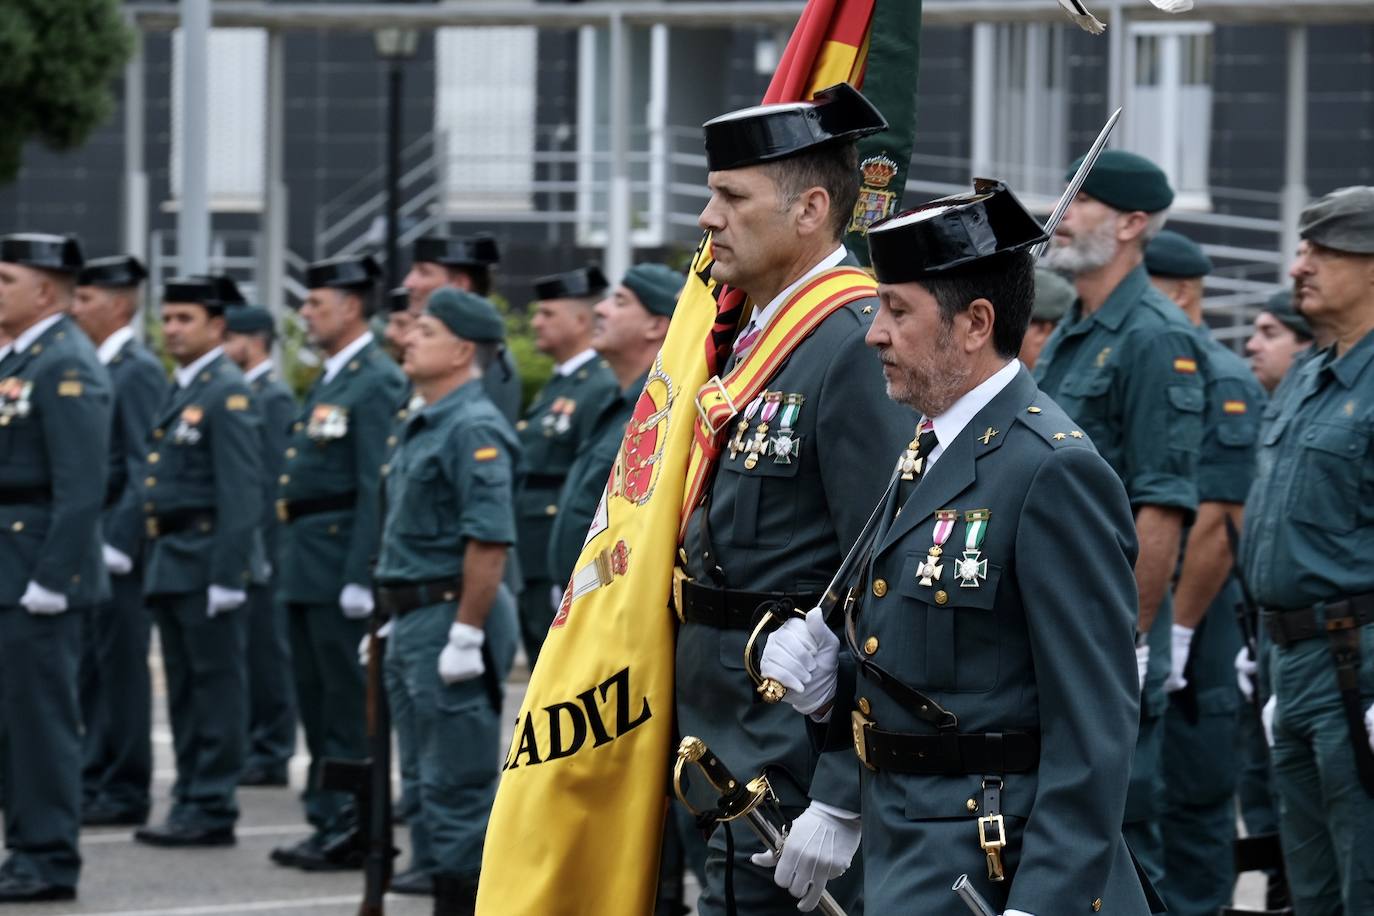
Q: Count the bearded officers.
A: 2